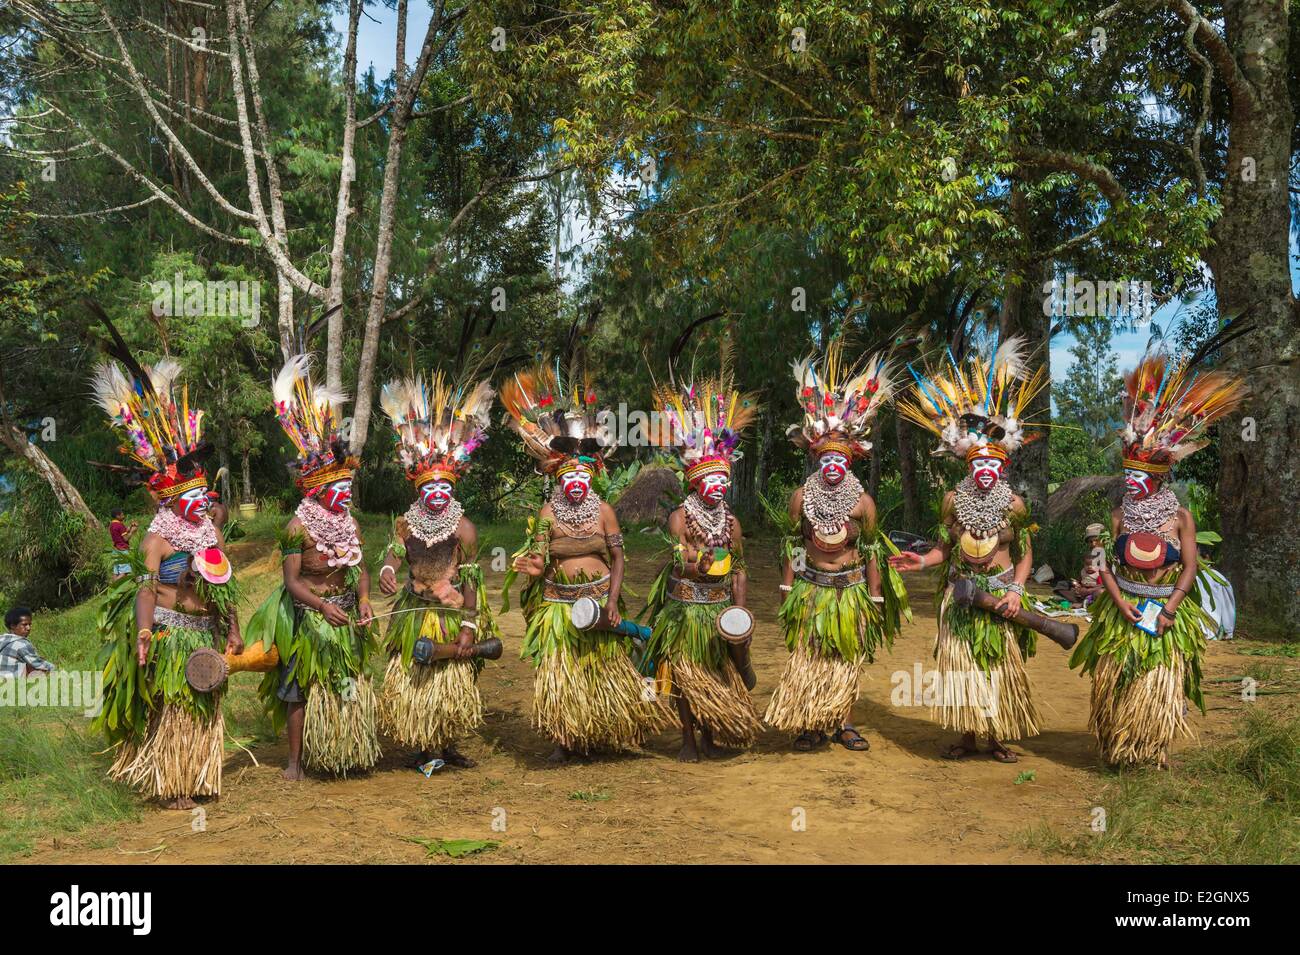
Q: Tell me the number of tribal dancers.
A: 8